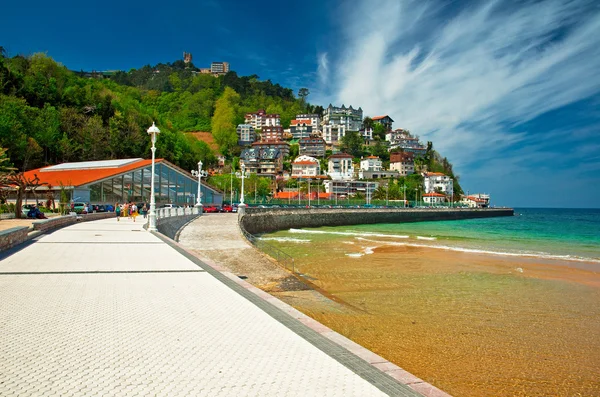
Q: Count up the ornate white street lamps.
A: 3